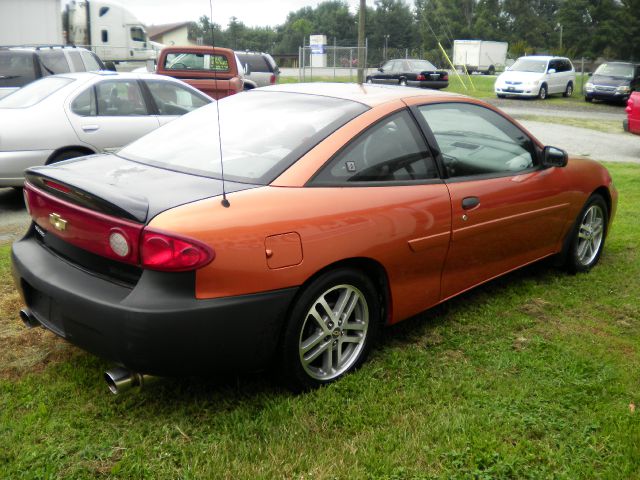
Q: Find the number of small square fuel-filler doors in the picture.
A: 1